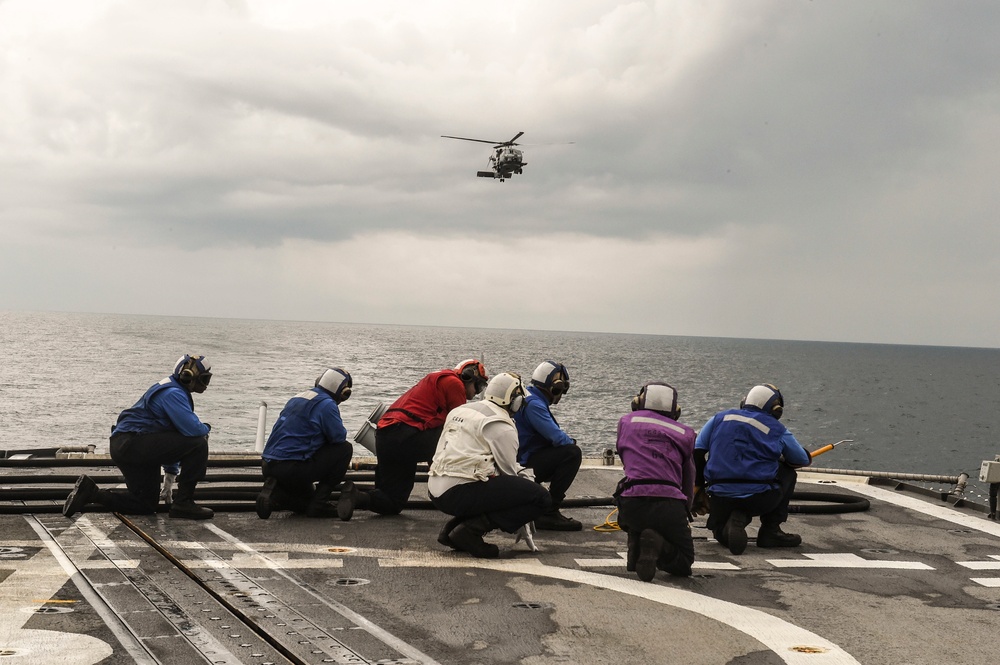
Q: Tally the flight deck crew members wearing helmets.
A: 7